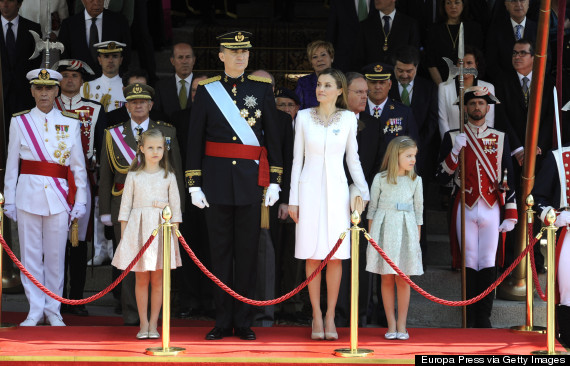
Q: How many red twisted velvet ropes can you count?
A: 4